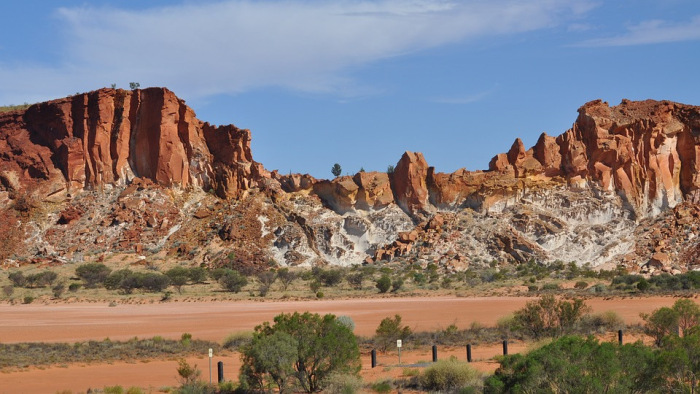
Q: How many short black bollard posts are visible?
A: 6